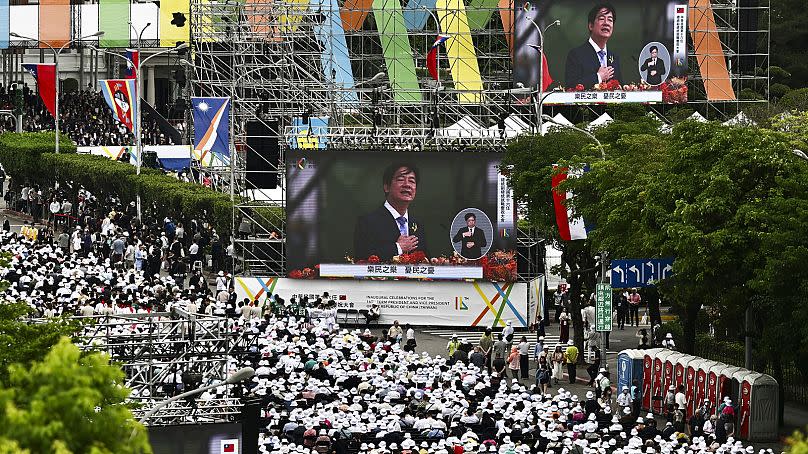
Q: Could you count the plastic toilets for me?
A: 11